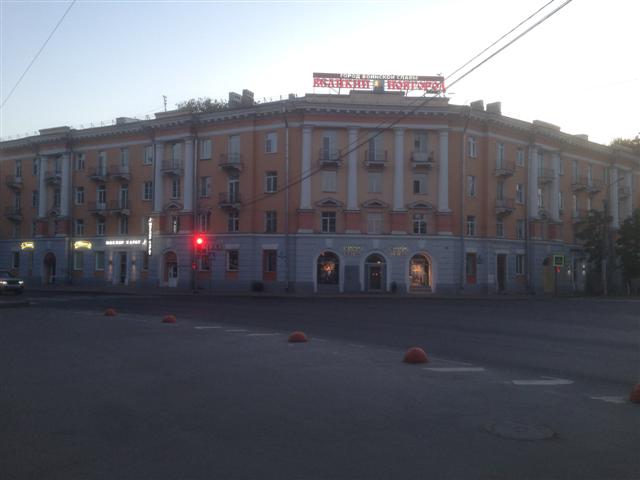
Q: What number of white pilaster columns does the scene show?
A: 12